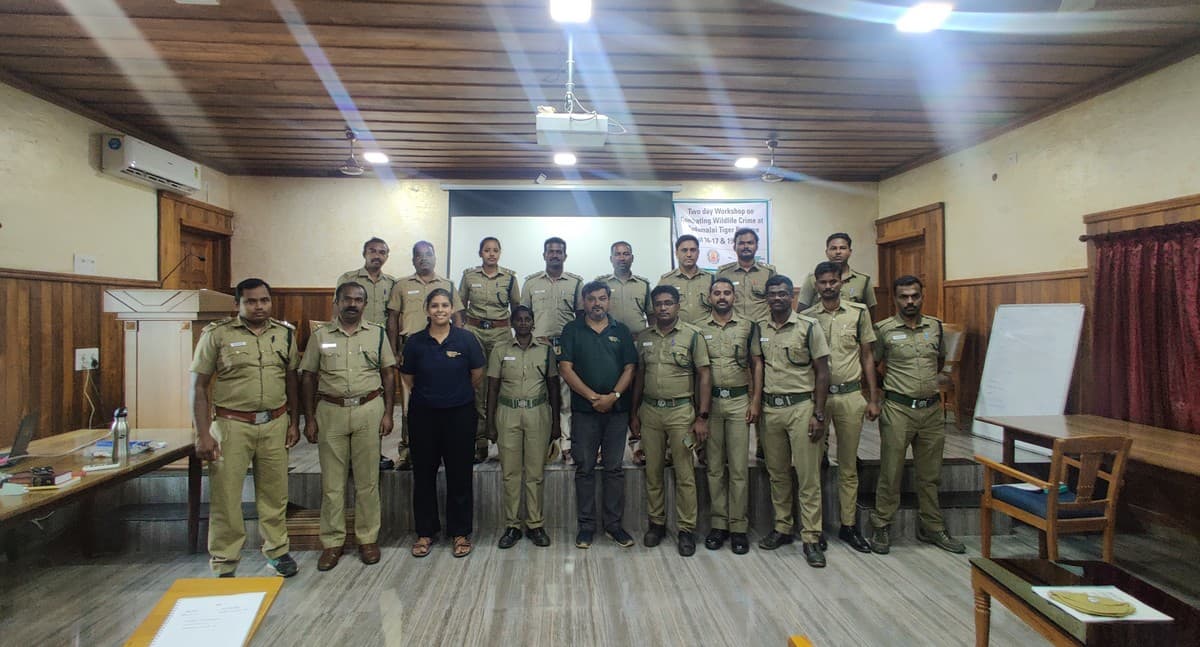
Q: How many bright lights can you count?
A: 5